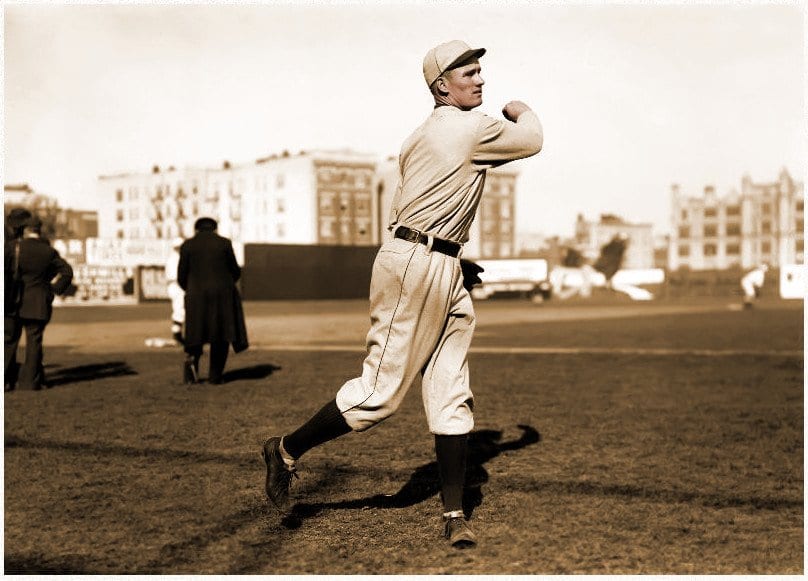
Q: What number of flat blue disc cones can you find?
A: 0